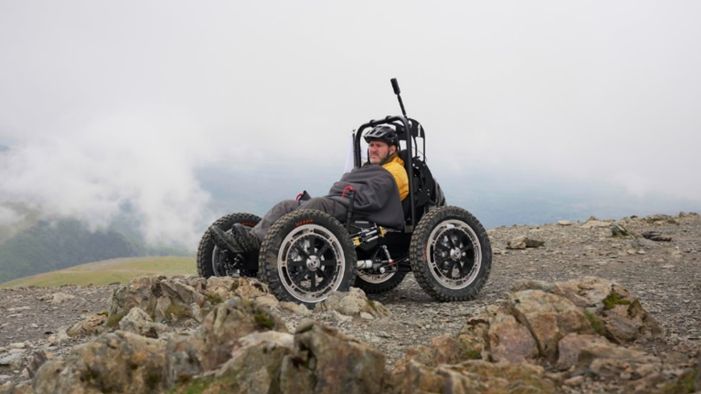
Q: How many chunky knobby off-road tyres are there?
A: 4